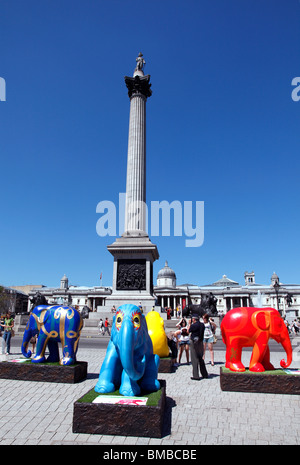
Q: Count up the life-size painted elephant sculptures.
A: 4